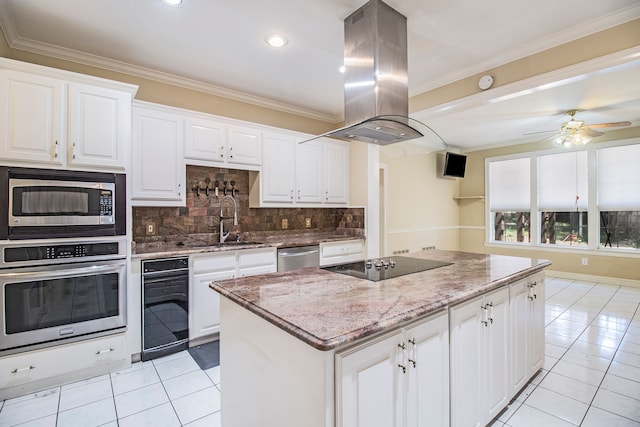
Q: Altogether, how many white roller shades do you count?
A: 3